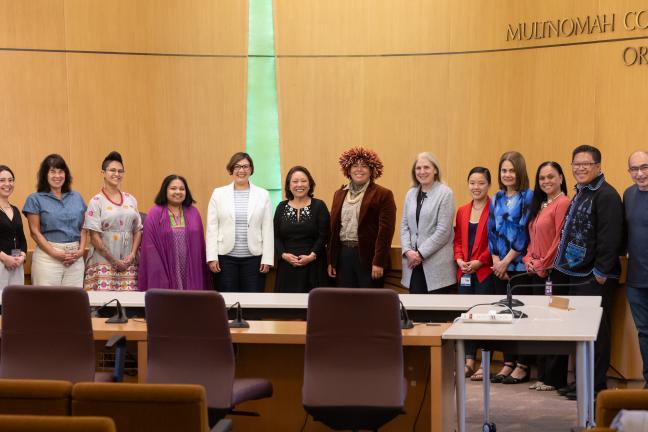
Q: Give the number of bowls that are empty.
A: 0